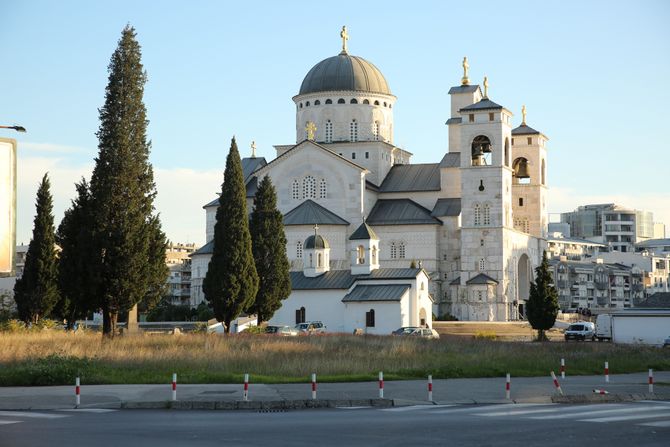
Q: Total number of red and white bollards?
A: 12